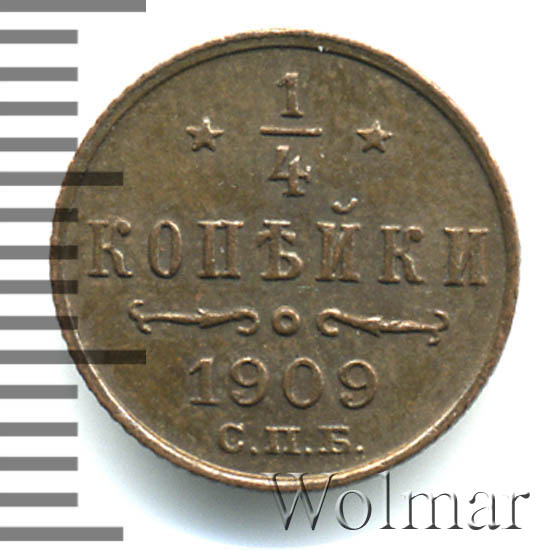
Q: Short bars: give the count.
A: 12